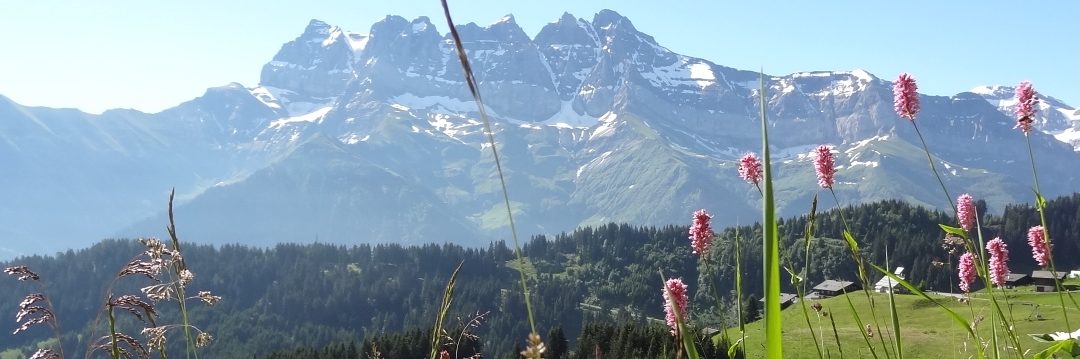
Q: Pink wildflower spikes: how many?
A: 10